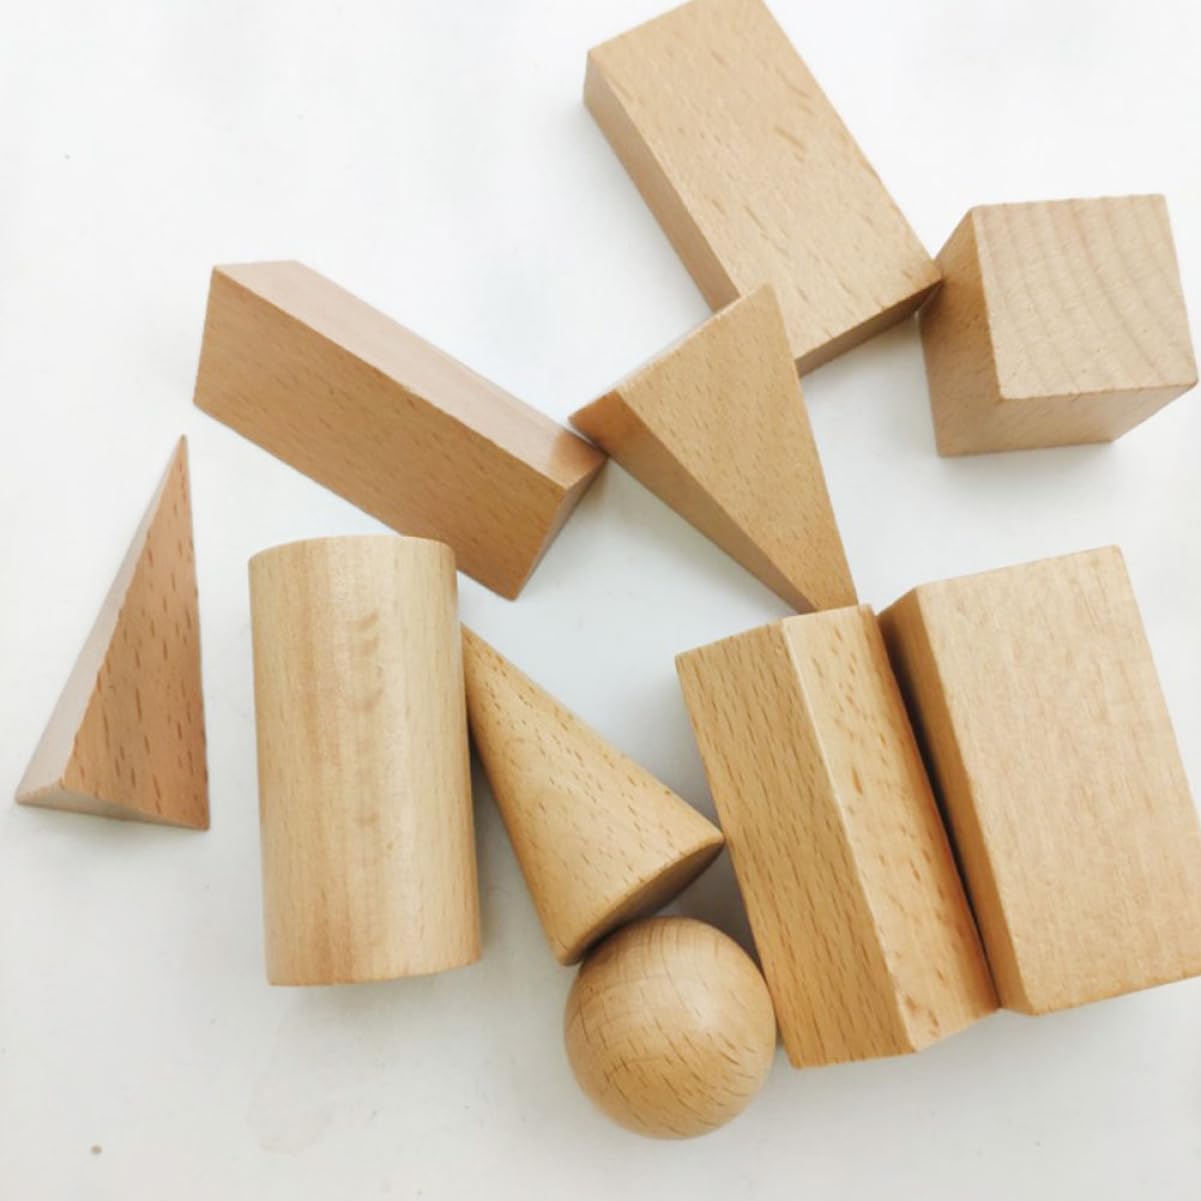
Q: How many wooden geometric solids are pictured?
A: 10